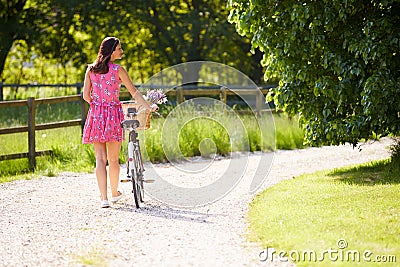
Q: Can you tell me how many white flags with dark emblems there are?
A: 0